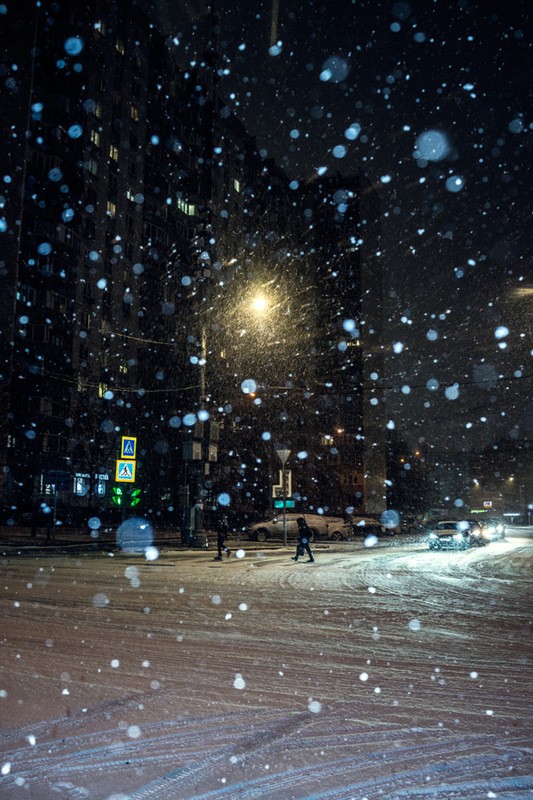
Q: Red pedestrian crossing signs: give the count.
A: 0